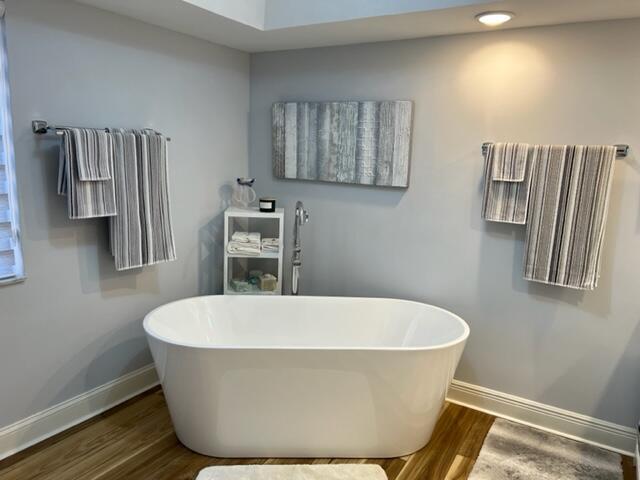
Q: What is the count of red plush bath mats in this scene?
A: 0